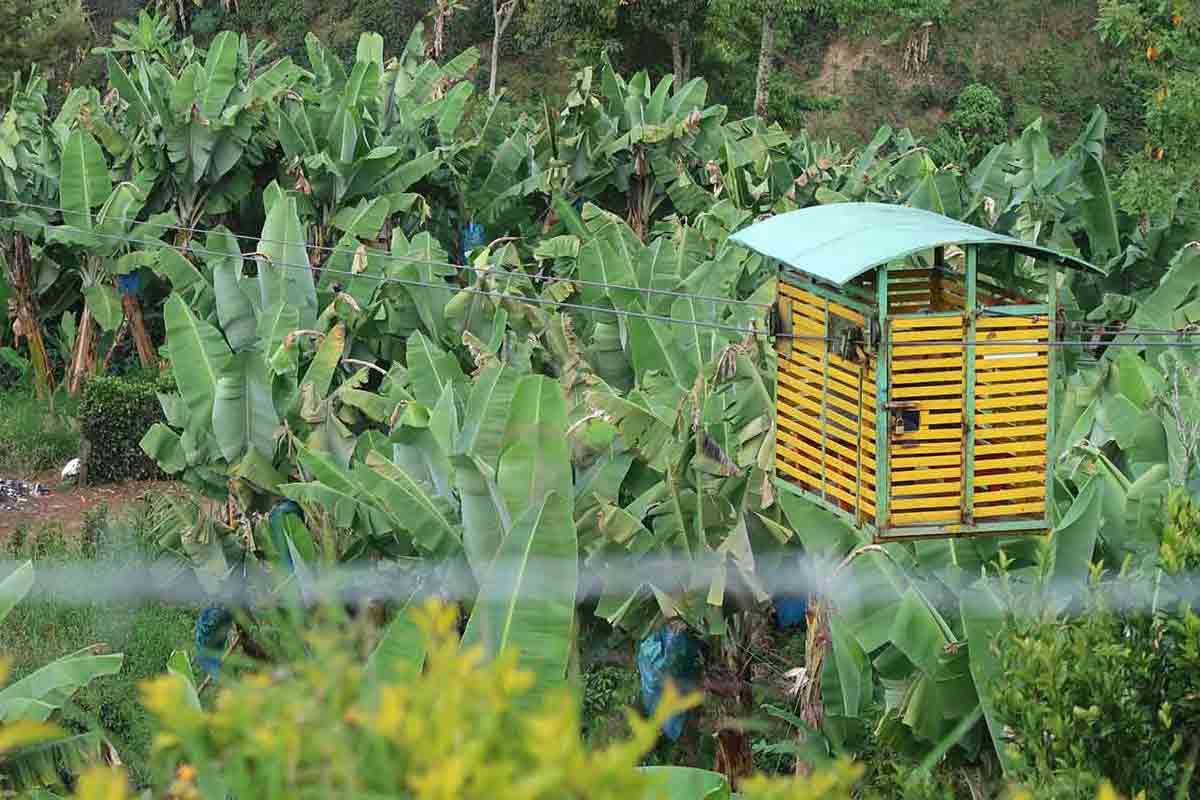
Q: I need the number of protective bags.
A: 6